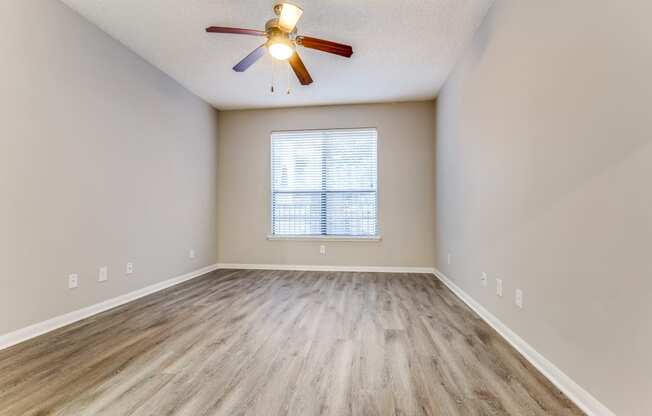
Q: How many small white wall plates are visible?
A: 9